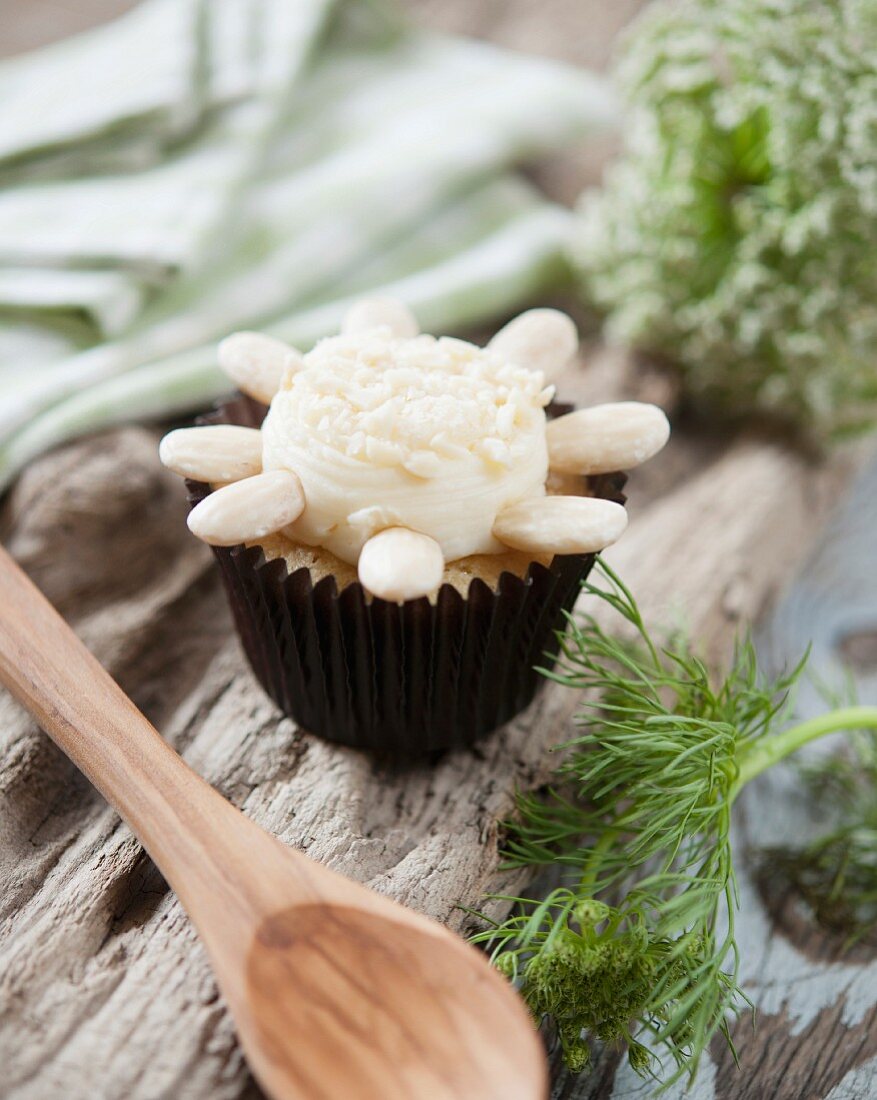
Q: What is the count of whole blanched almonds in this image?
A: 8